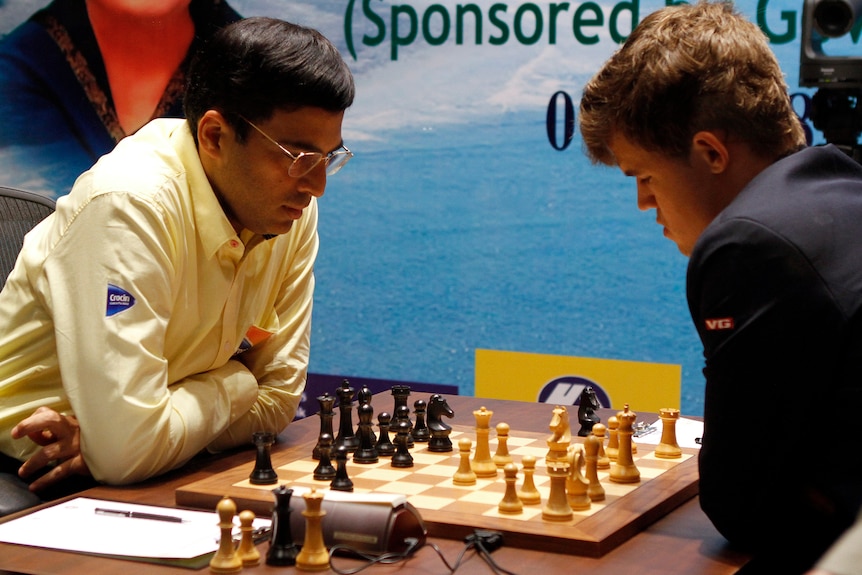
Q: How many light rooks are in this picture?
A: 2